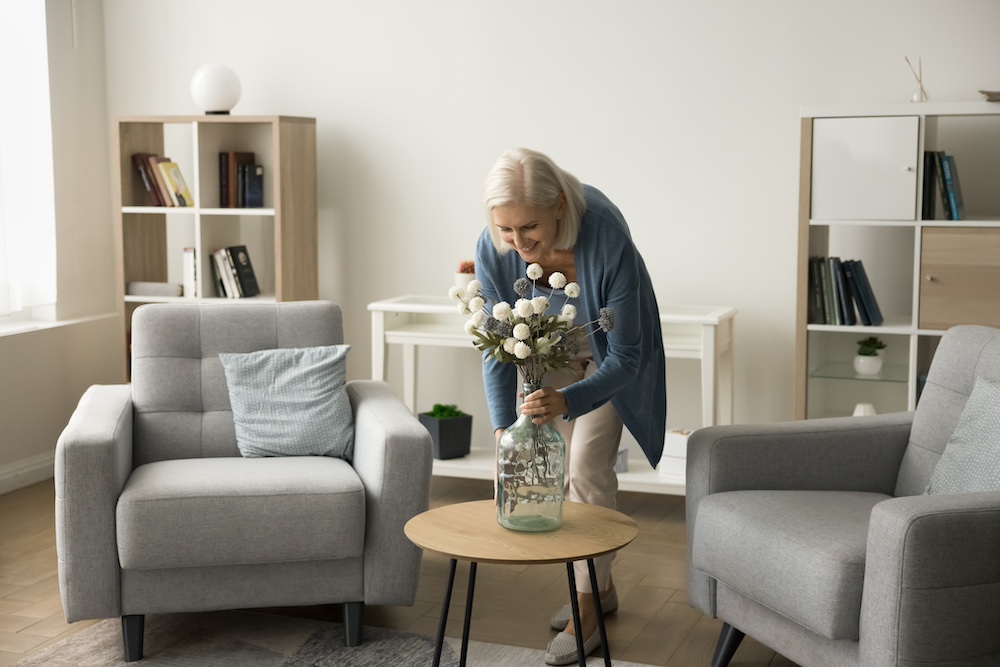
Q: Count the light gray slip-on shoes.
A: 2